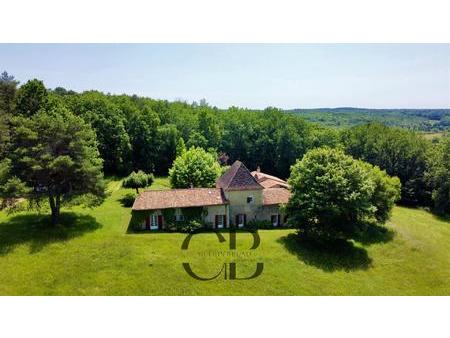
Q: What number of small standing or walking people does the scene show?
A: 0